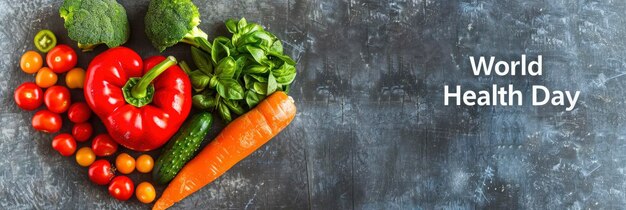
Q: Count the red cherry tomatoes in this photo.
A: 10